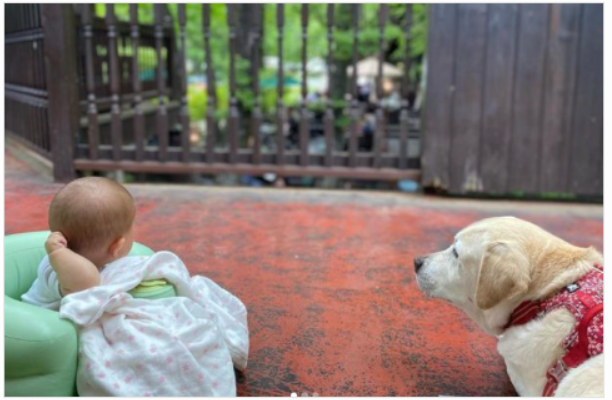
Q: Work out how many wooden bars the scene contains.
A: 14